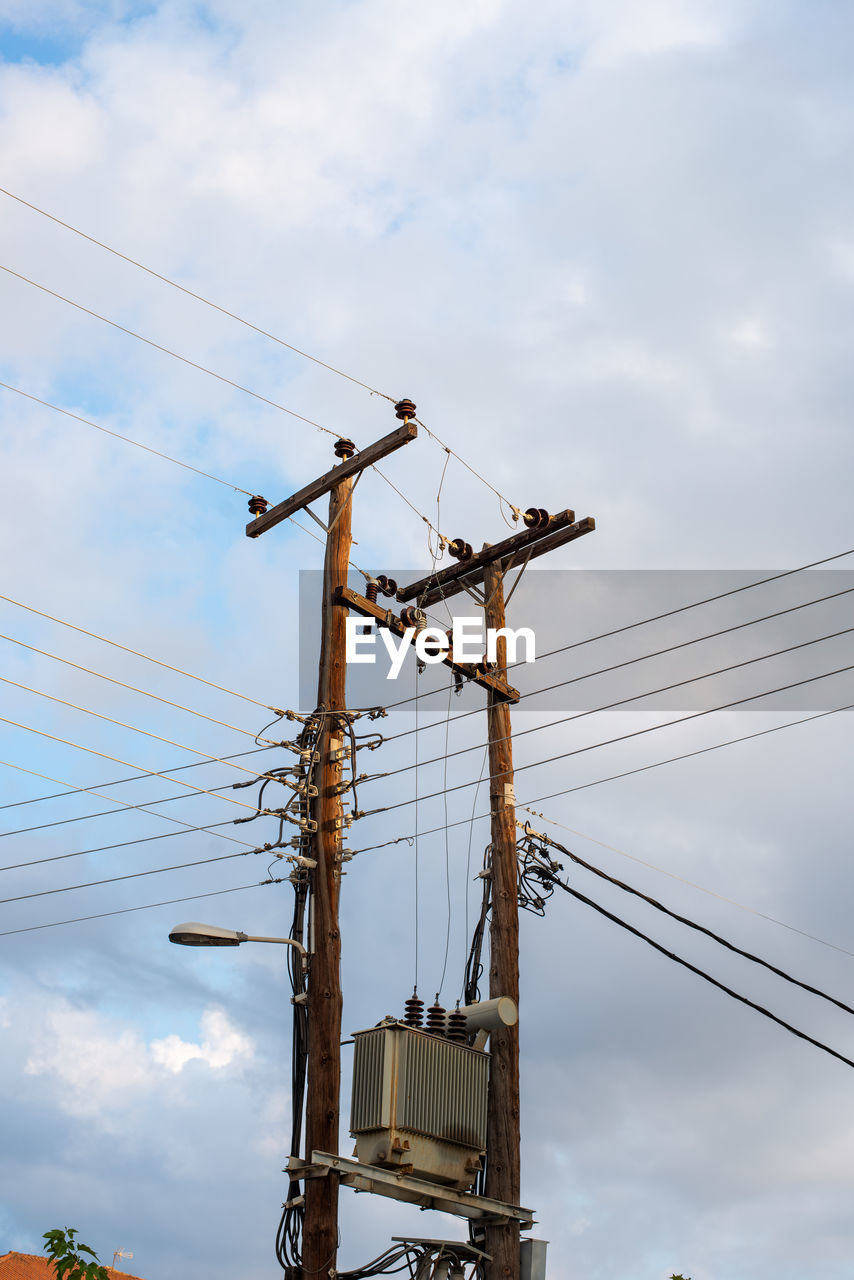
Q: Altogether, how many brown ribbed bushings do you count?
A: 3